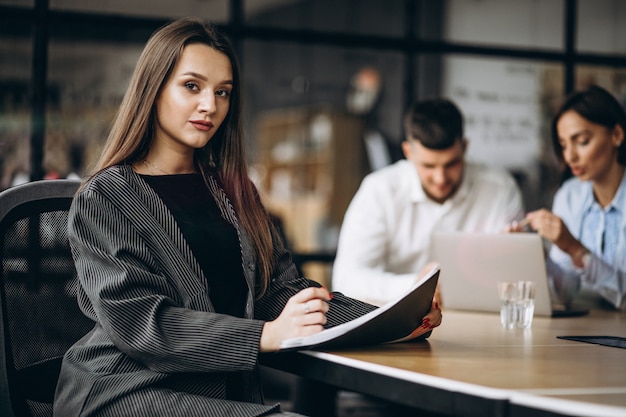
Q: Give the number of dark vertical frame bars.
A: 4